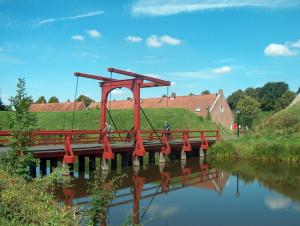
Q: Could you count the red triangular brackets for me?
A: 6